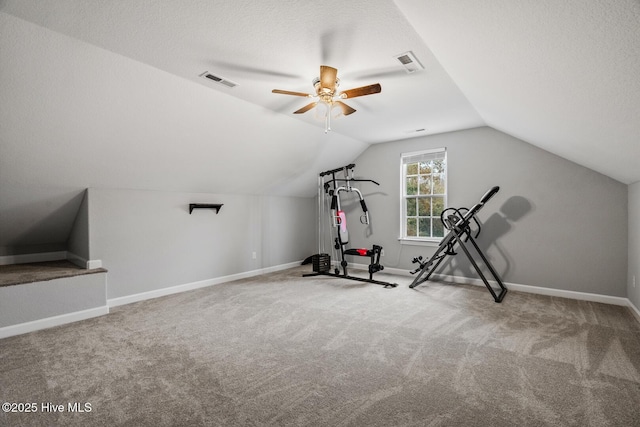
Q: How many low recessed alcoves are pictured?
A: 1